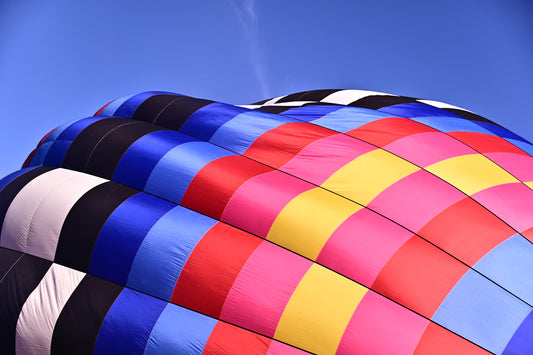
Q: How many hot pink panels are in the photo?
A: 10